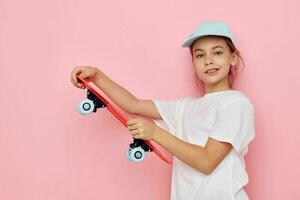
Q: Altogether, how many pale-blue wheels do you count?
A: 2